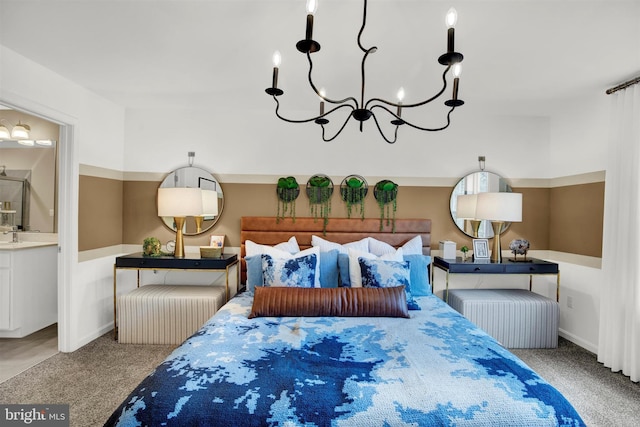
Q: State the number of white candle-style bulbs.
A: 6